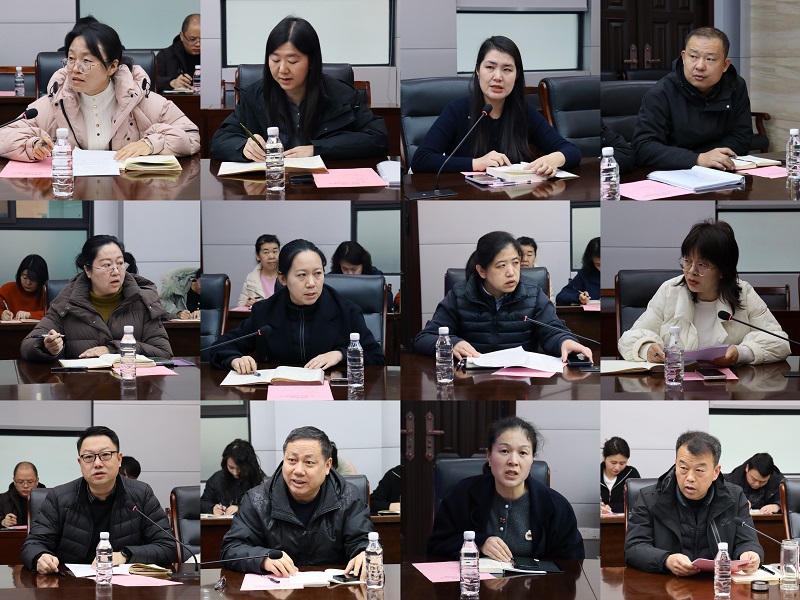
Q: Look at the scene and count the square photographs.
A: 12